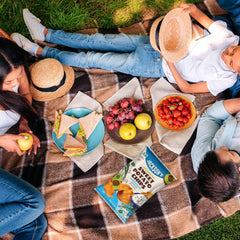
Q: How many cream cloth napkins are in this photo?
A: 3